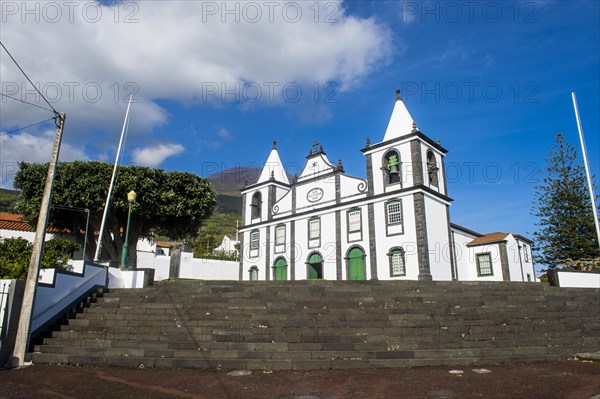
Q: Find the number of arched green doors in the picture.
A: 3